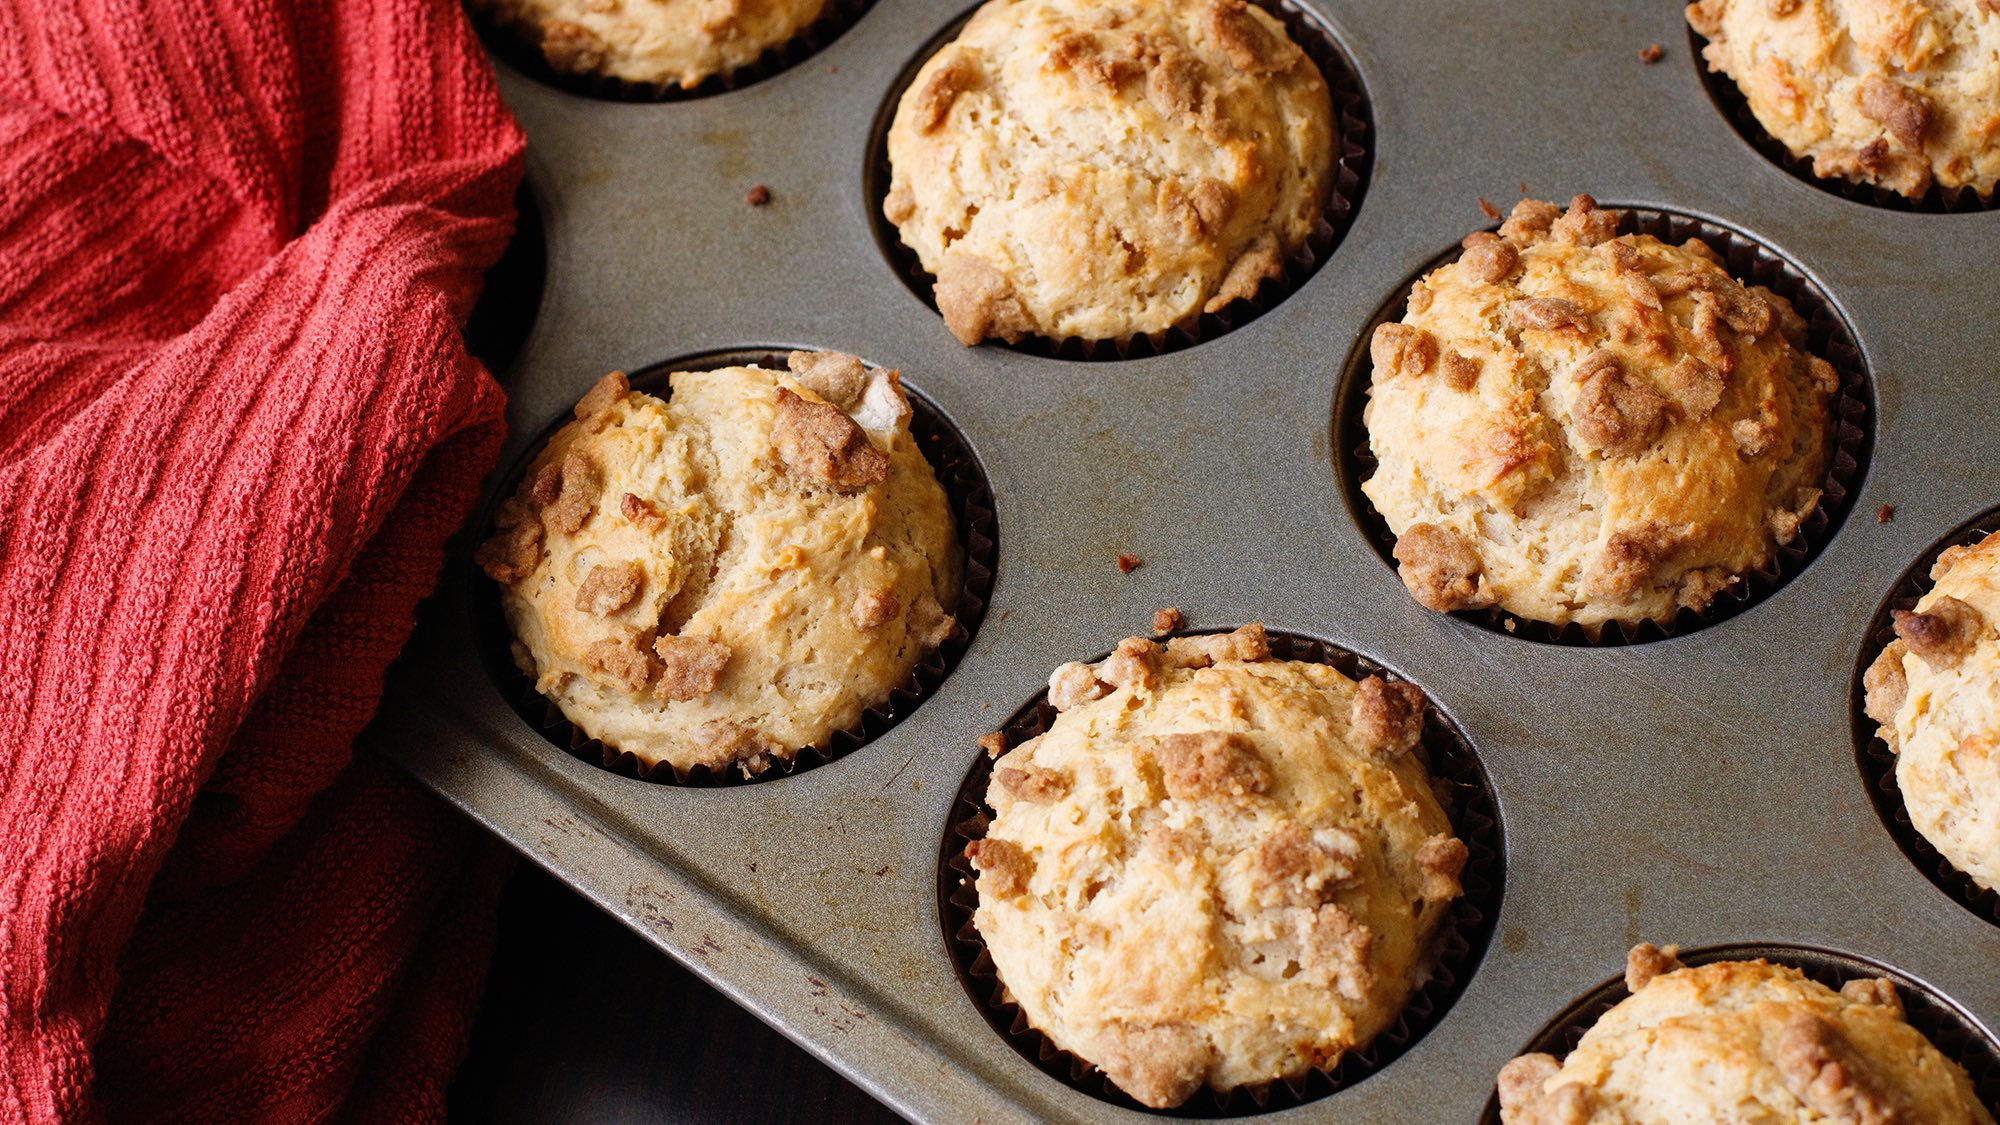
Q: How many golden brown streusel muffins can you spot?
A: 8